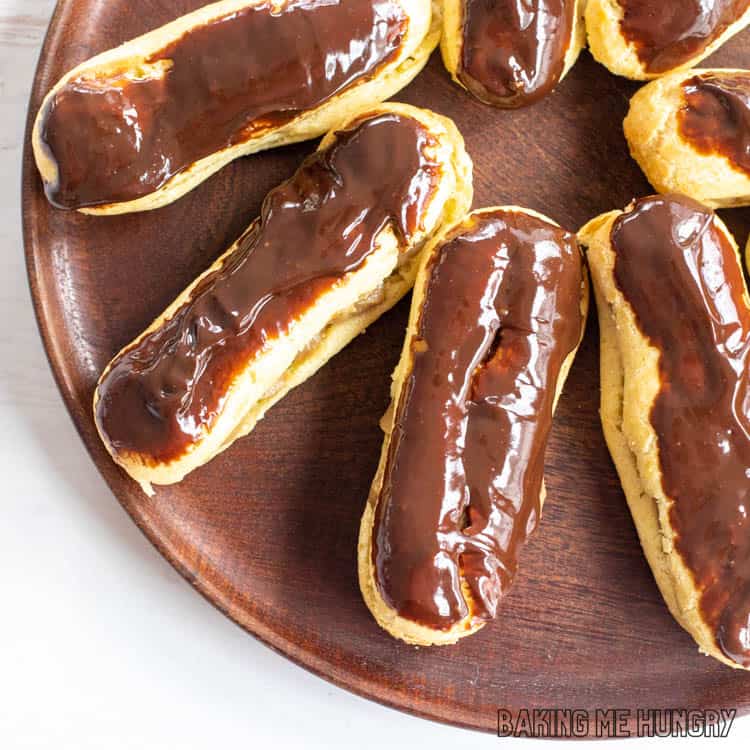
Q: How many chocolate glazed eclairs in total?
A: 7